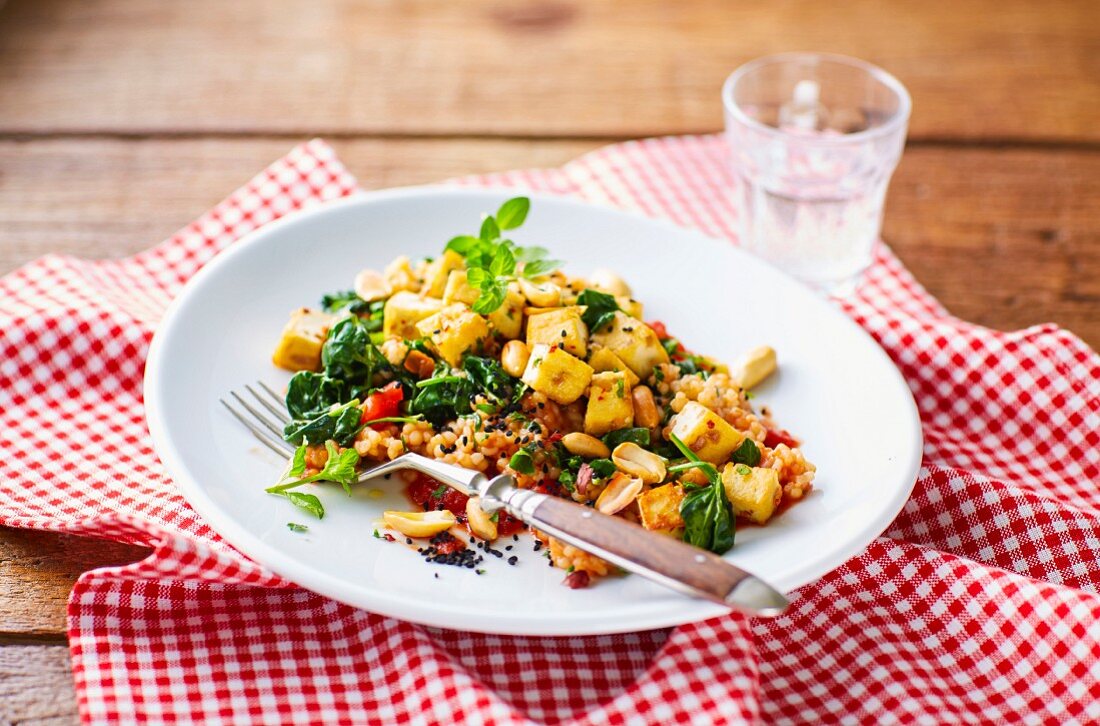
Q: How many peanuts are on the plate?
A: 11